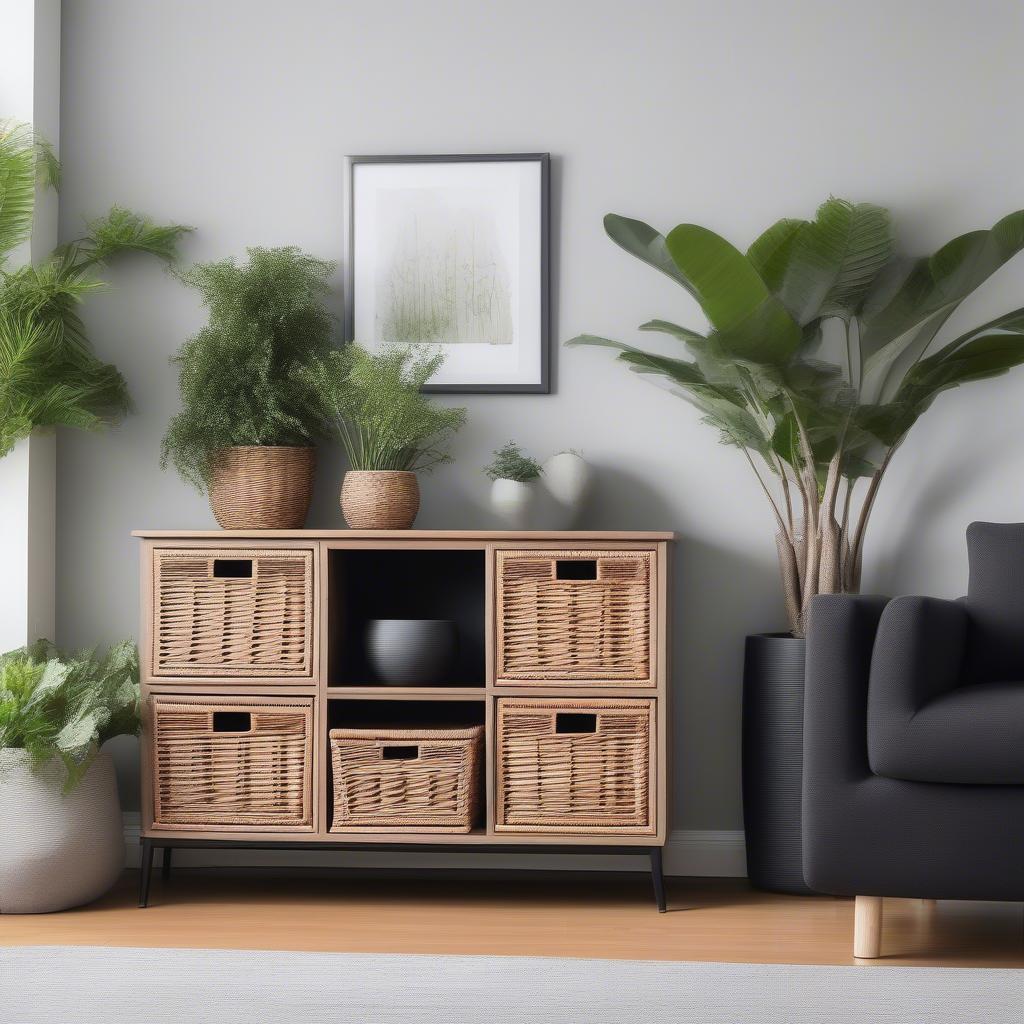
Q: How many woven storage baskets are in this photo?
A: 5